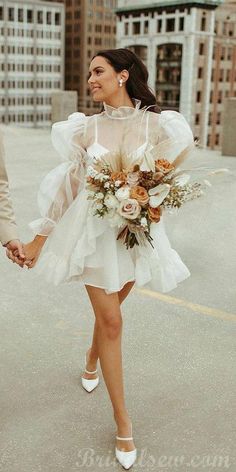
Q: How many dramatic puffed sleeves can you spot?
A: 2